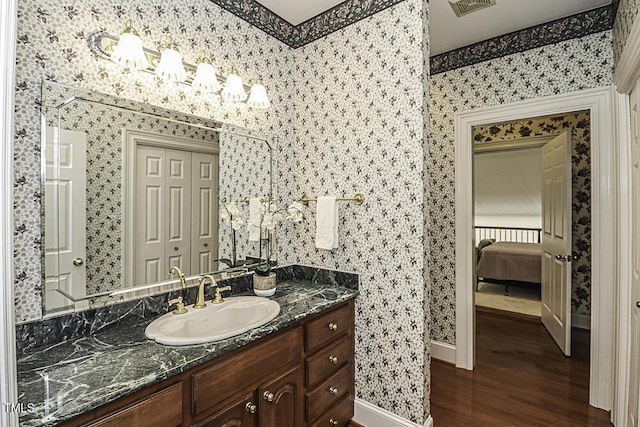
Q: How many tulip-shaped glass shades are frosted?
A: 5